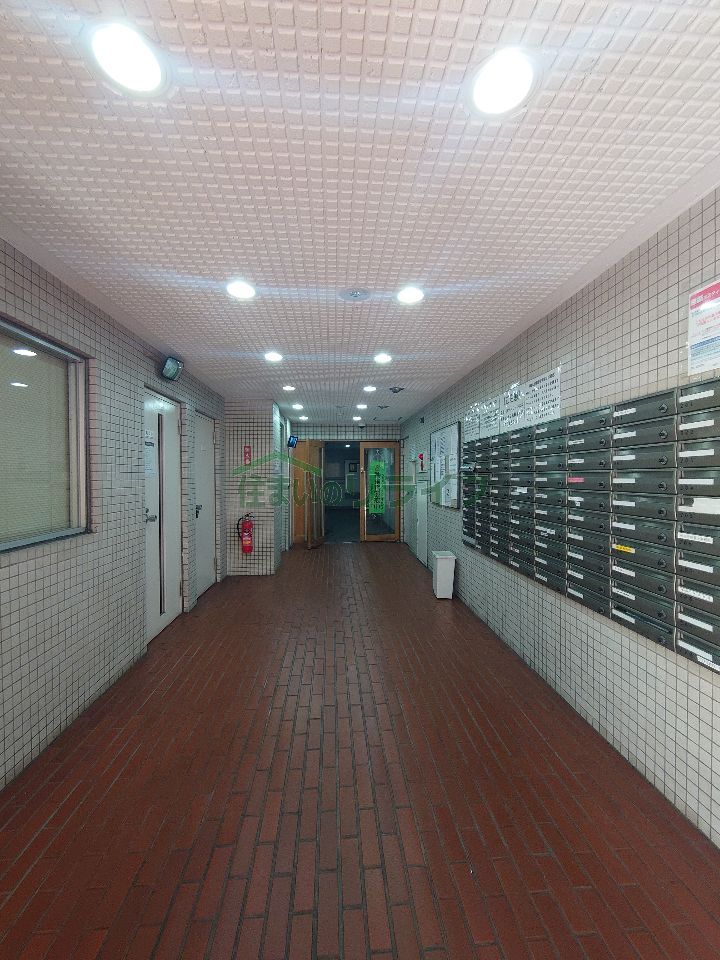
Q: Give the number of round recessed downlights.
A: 12